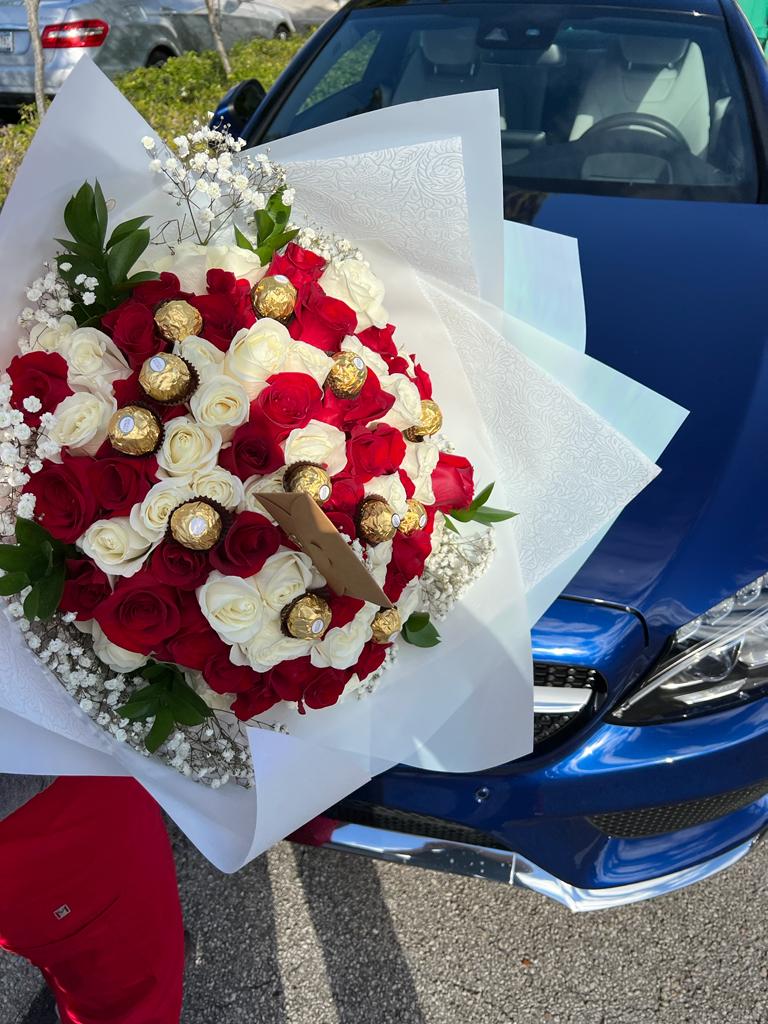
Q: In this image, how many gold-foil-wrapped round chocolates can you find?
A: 12